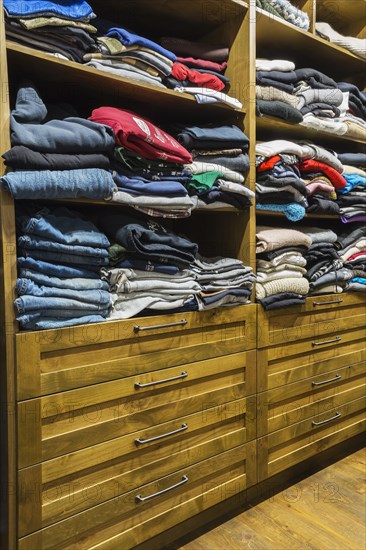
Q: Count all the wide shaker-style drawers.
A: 8